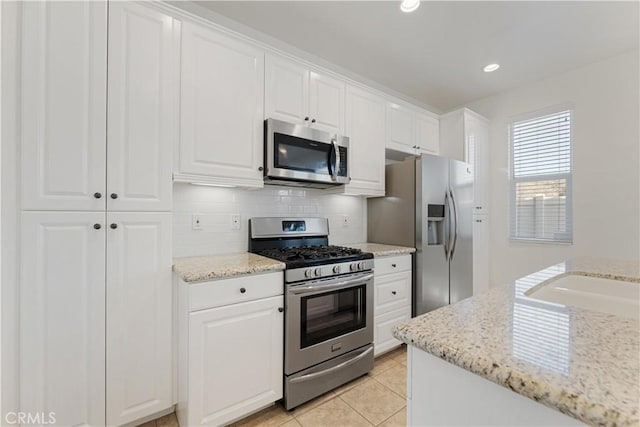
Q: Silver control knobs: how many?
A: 5